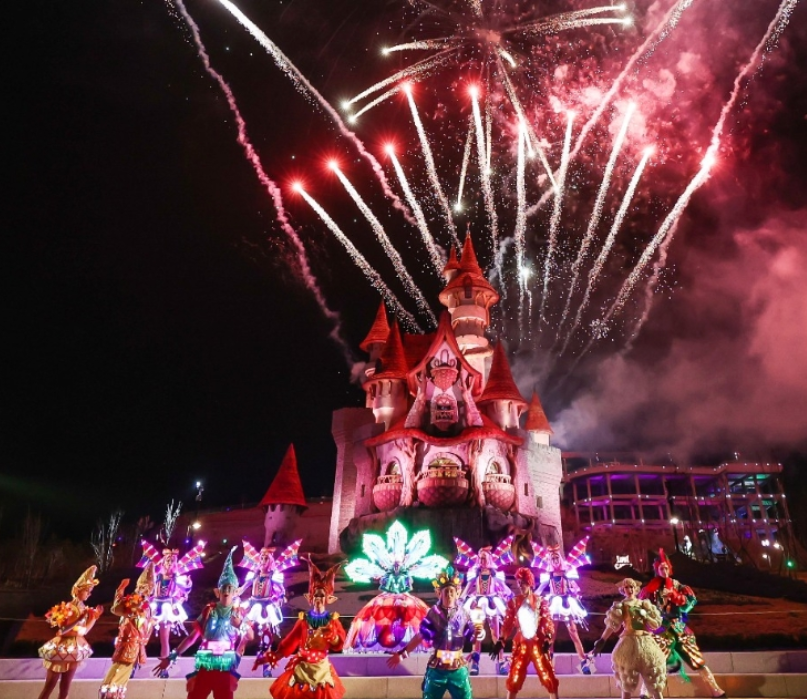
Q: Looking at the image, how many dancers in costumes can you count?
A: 13